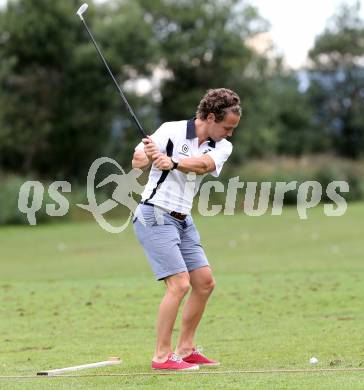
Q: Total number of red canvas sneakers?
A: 2